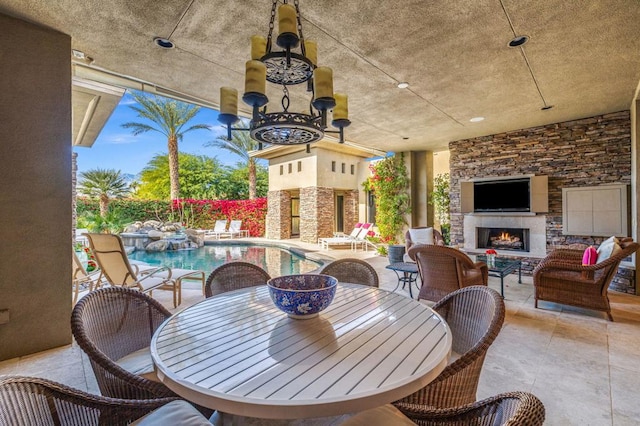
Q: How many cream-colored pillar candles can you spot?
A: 7